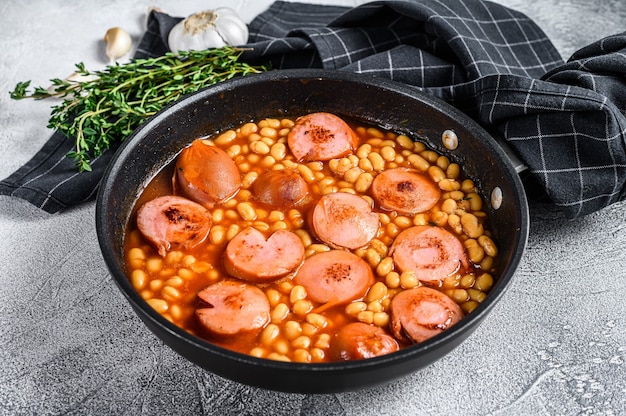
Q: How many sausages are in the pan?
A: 12